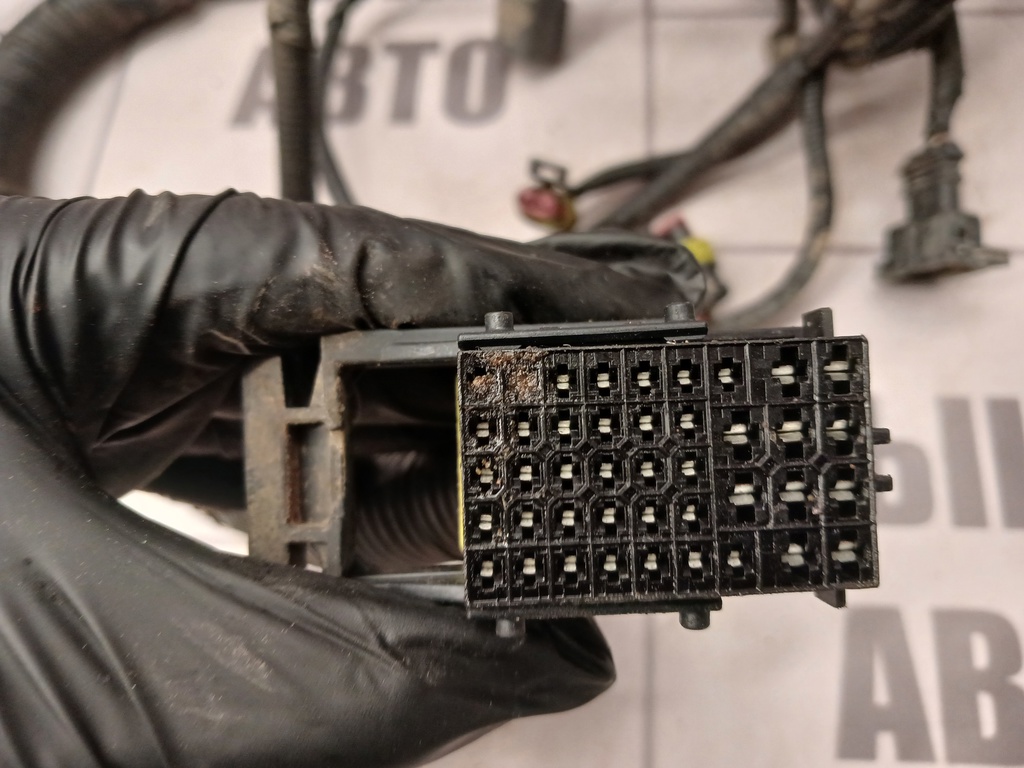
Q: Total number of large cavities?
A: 10